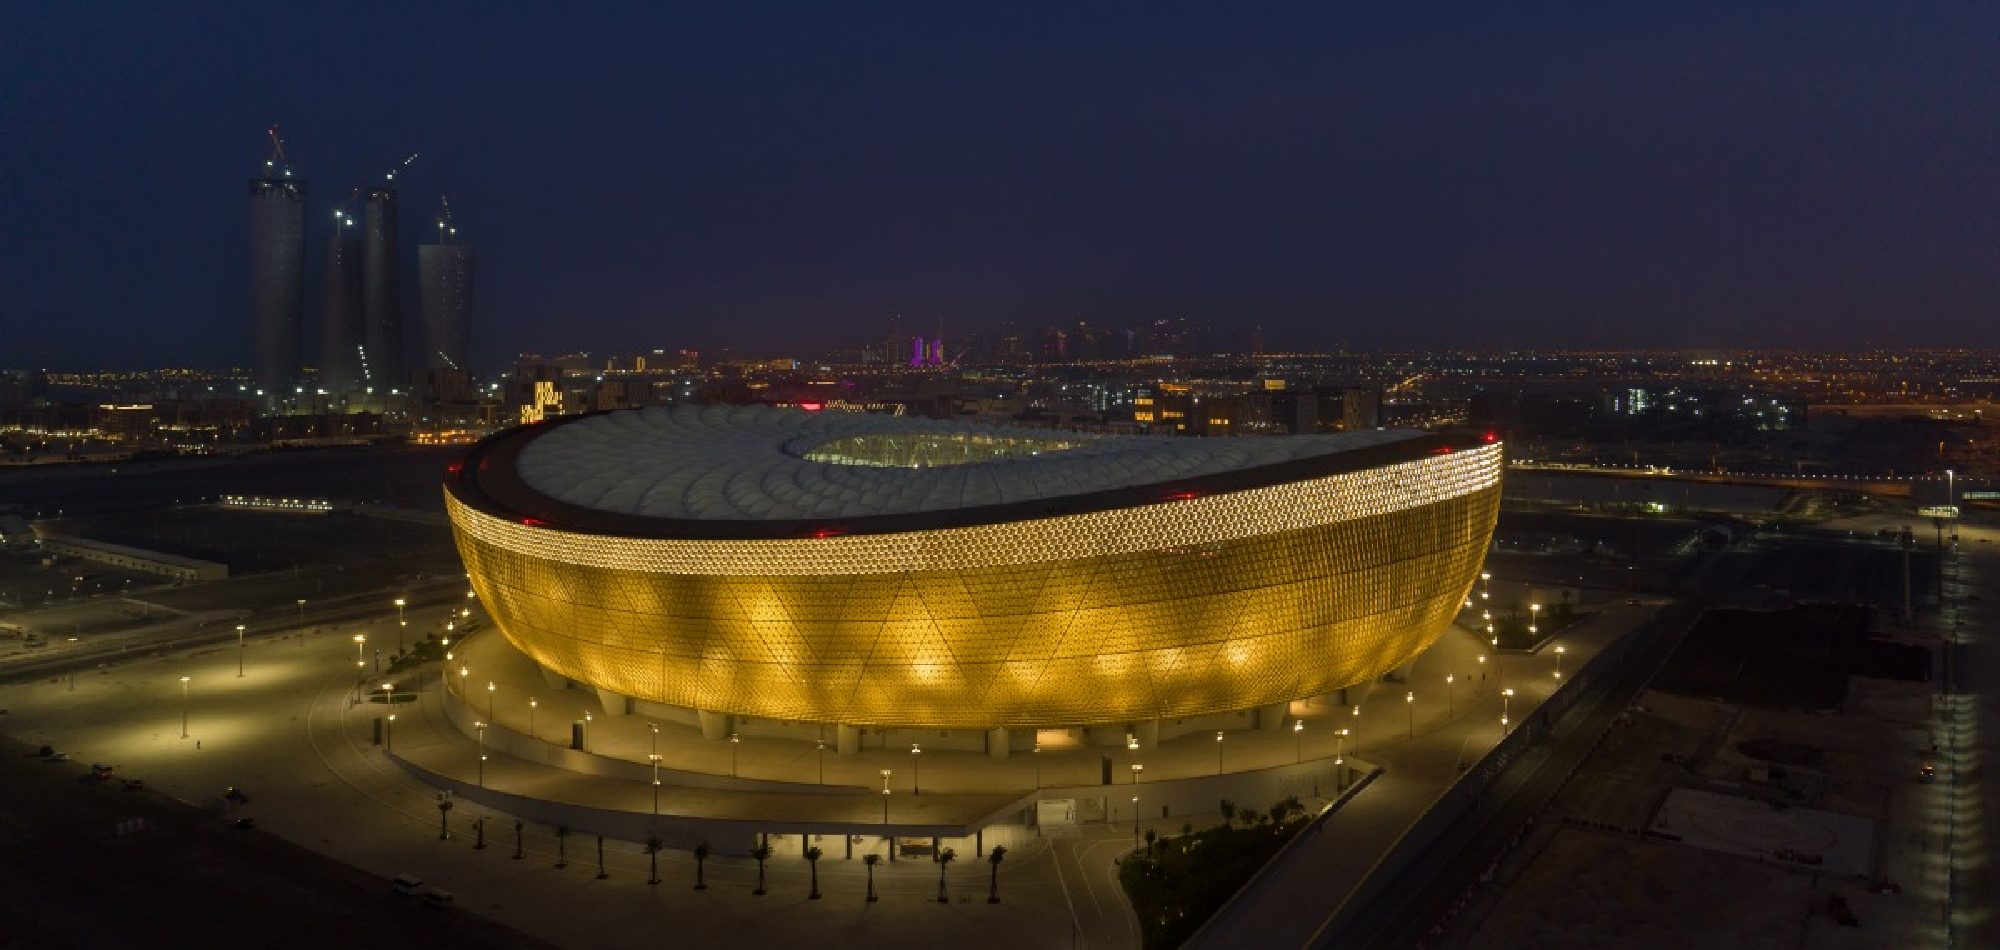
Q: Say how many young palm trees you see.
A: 12